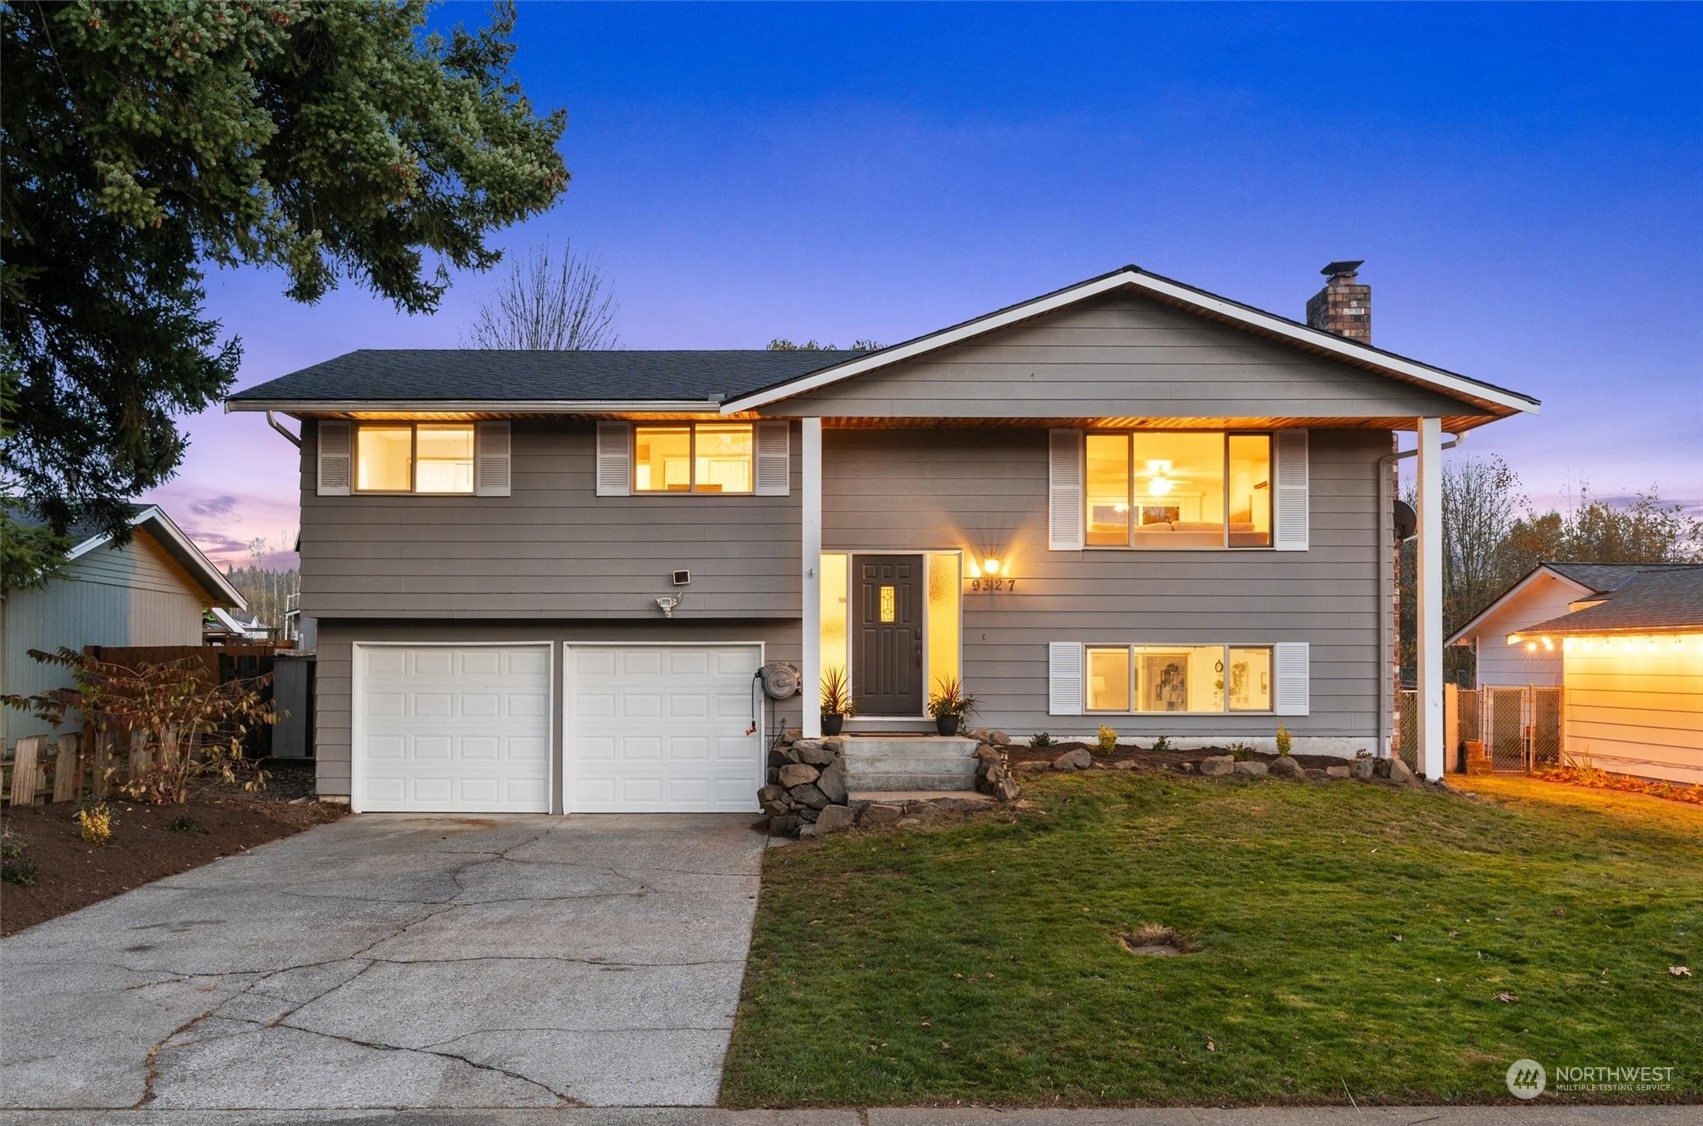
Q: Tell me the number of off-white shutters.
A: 8